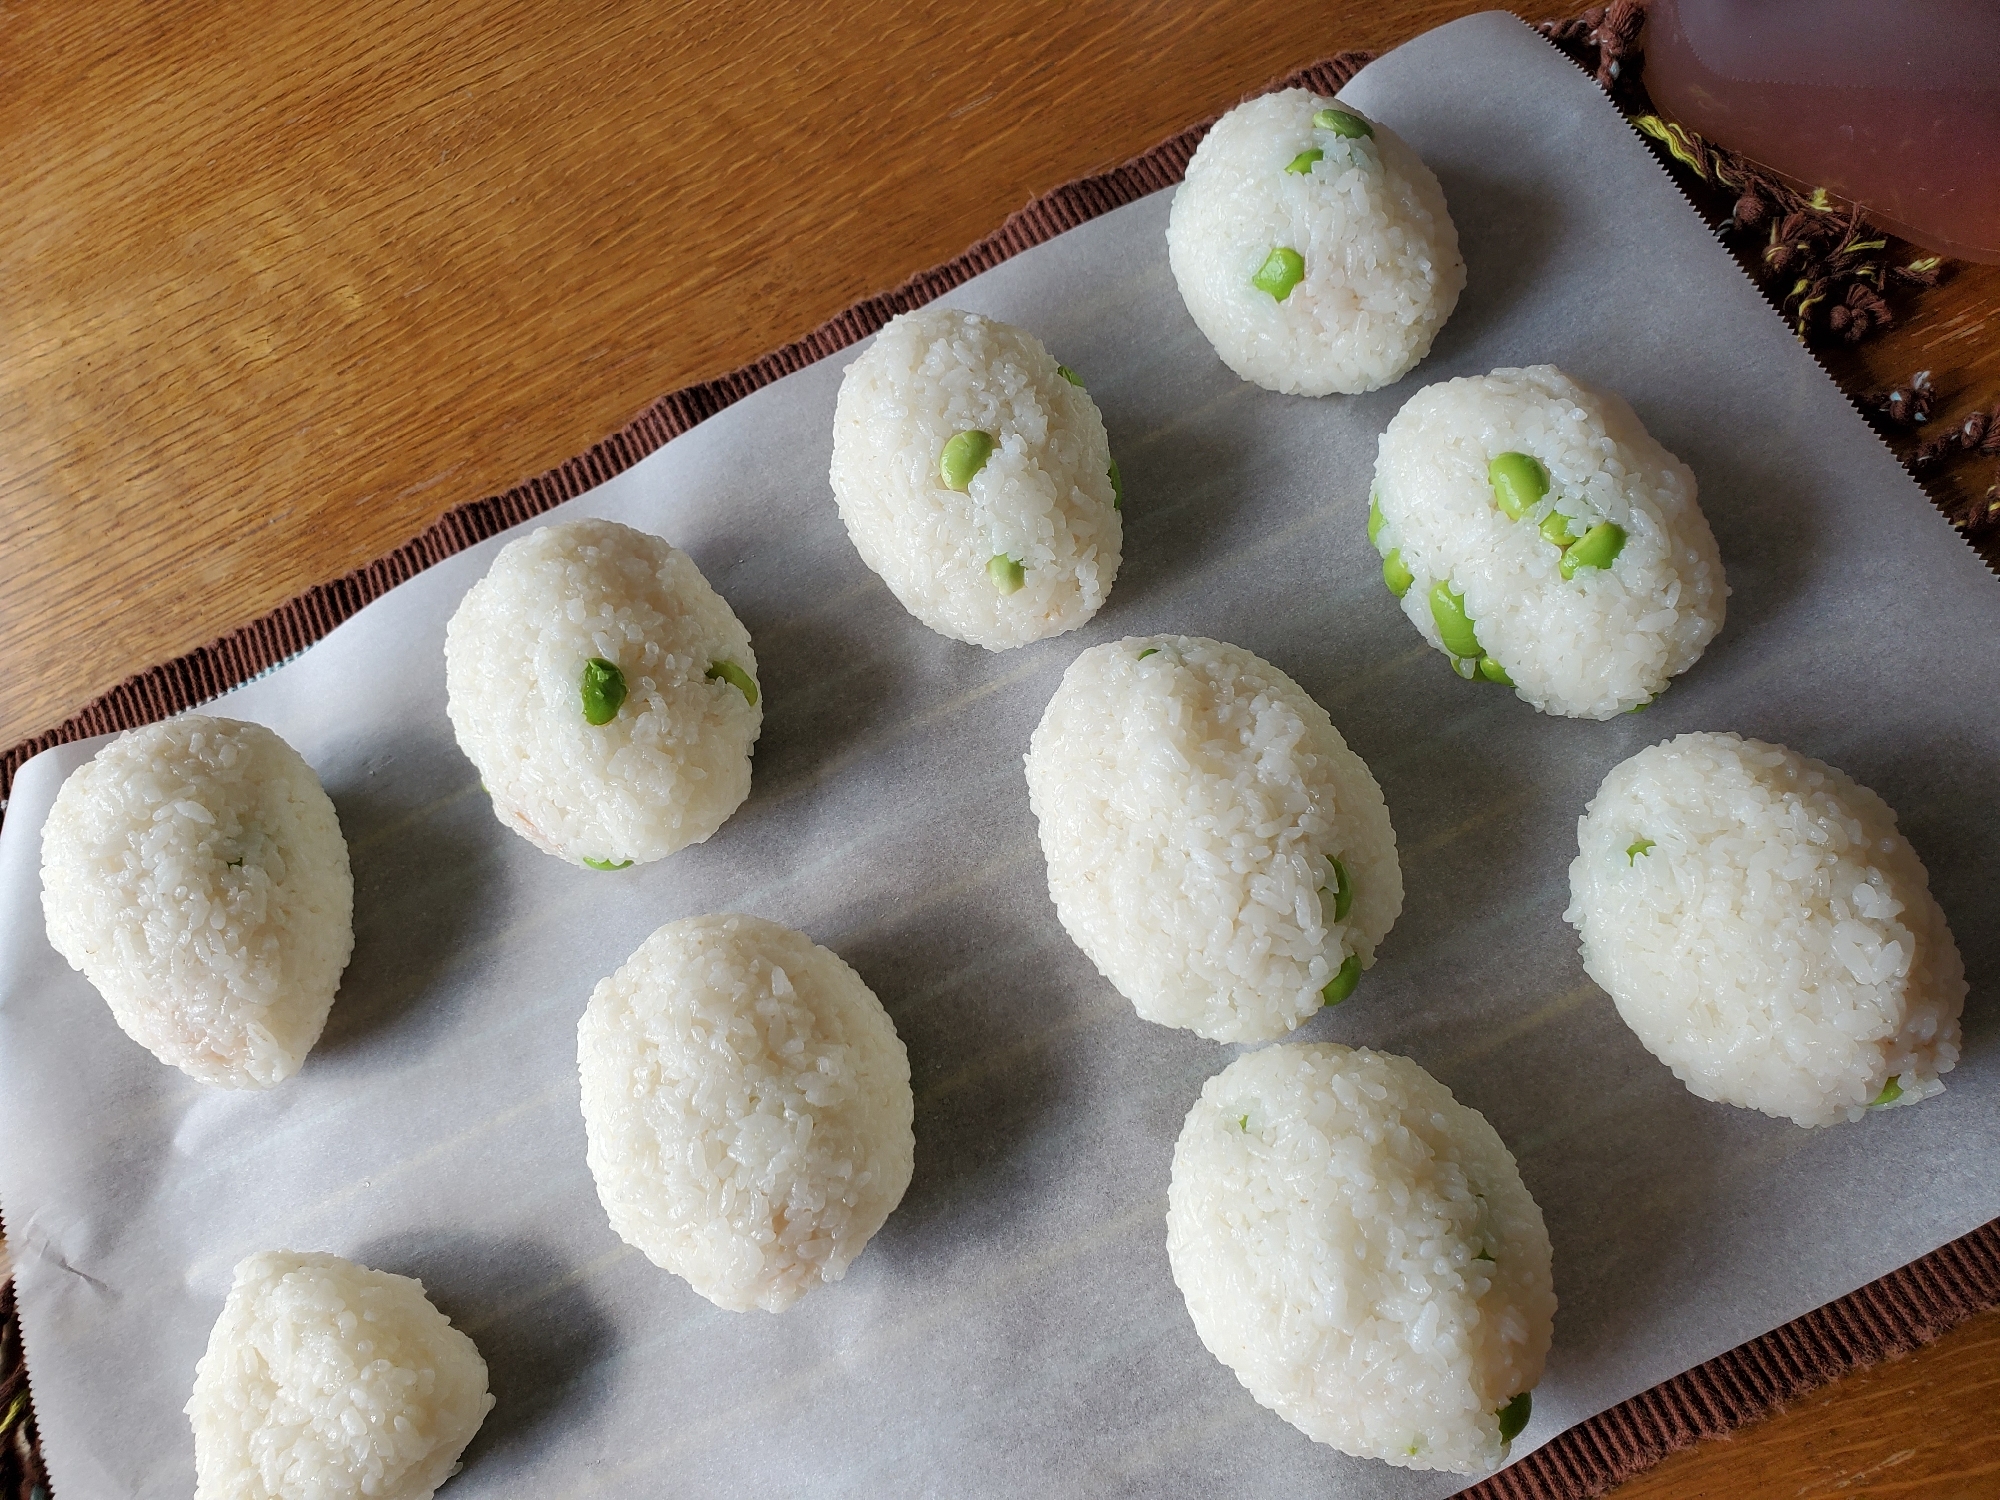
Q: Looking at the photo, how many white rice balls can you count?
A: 10